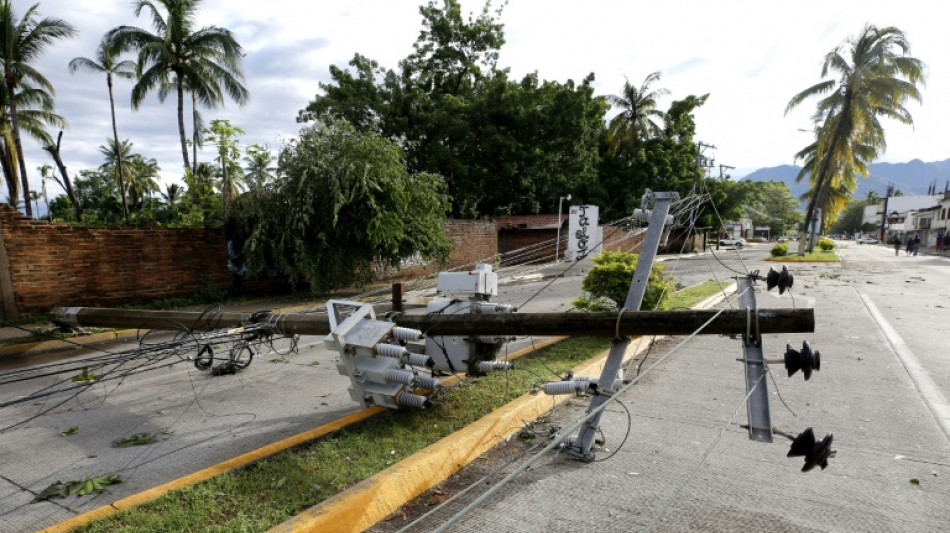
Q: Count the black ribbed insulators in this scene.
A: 3